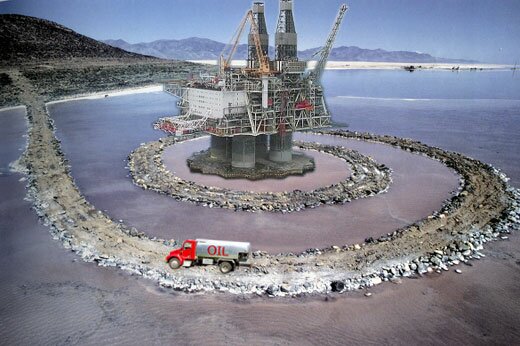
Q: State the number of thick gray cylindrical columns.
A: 4